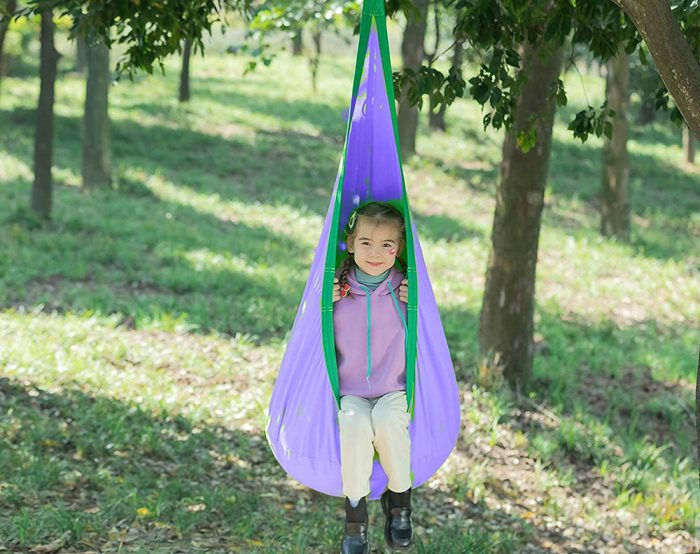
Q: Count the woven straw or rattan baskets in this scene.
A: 0